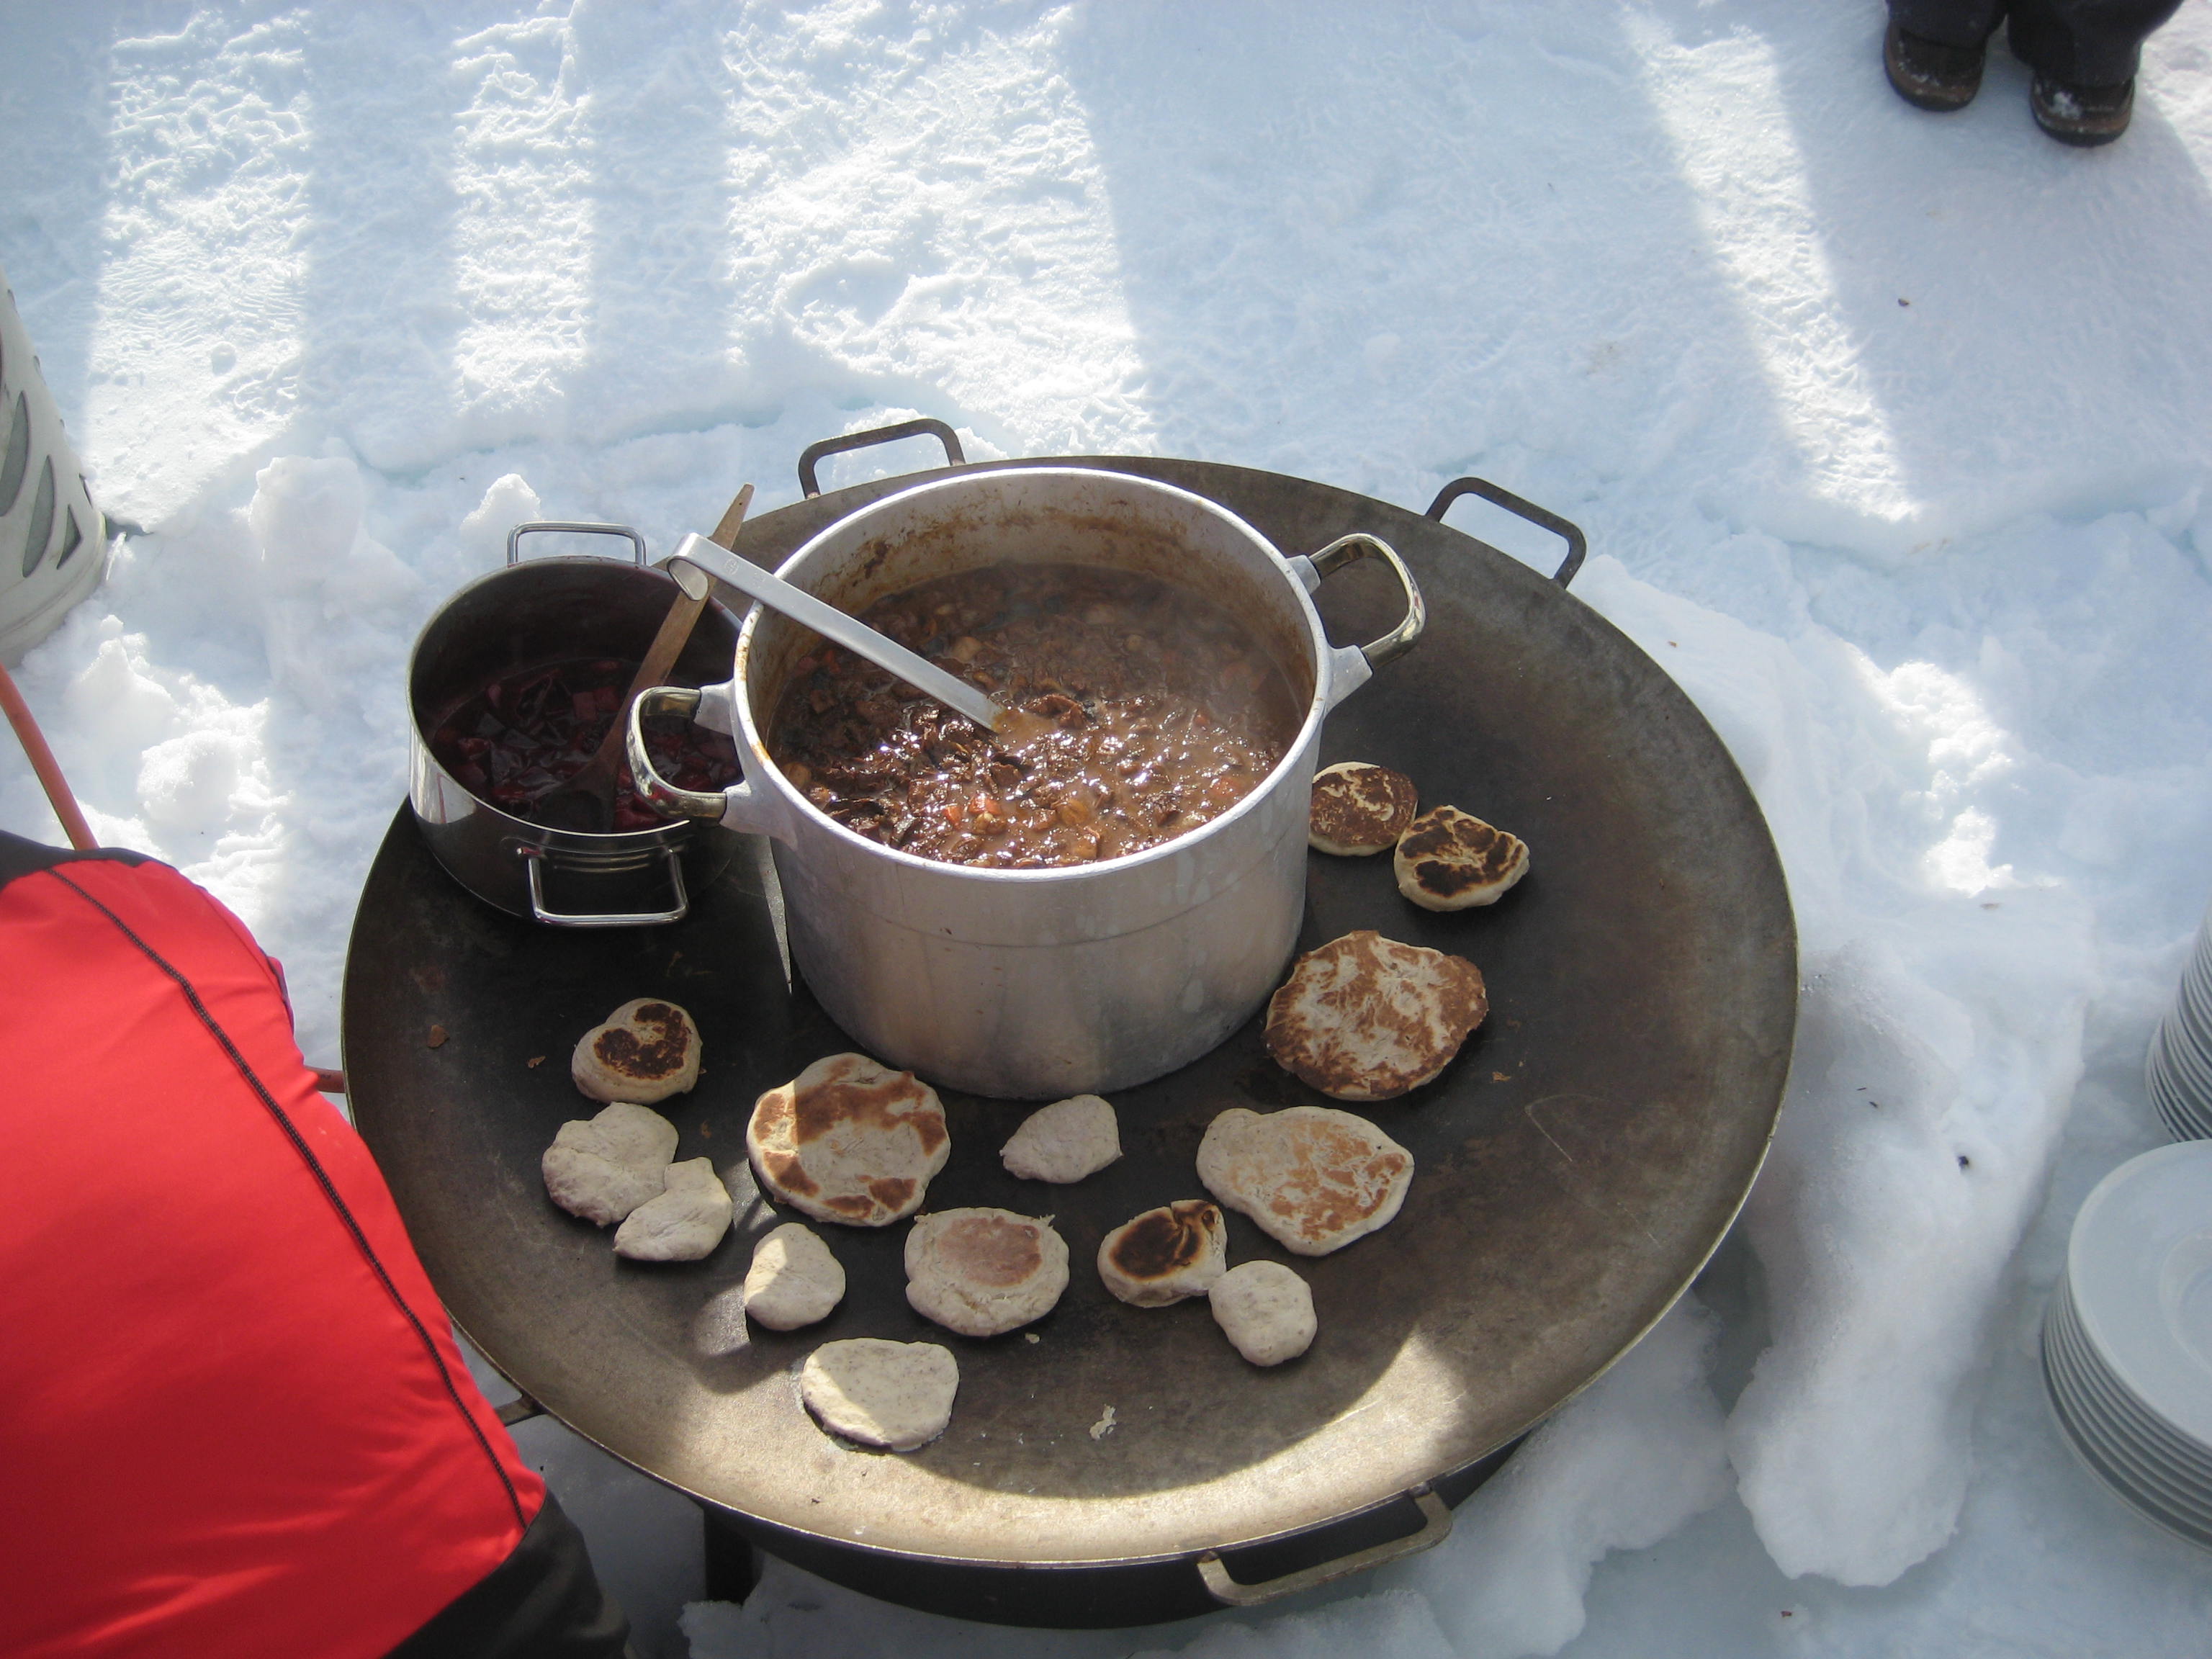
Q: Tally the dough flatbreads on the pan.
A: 14